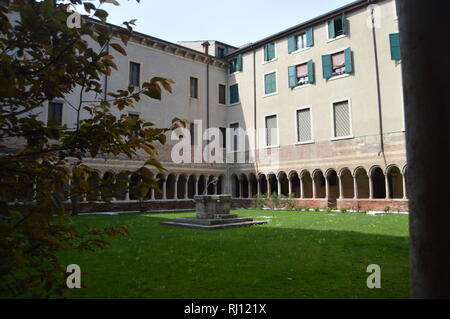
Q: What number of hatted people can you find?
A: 0